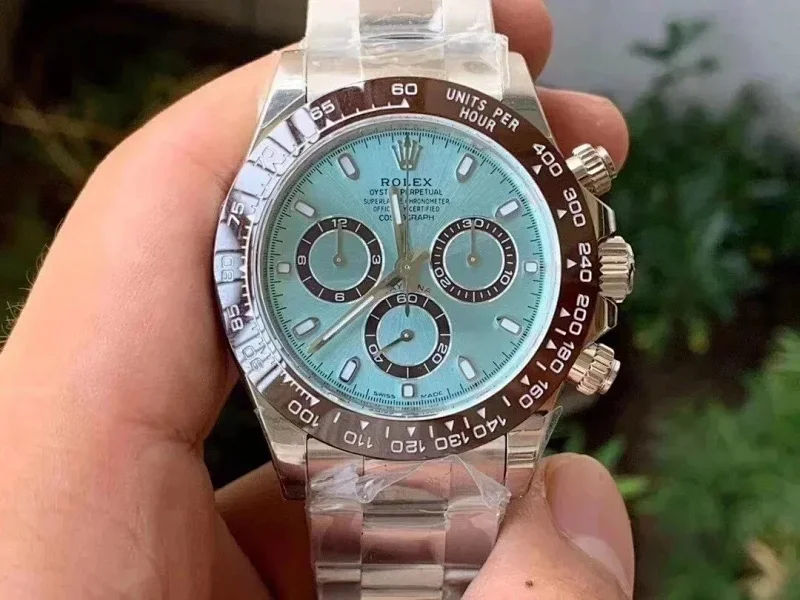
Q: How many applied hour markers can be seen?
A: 11